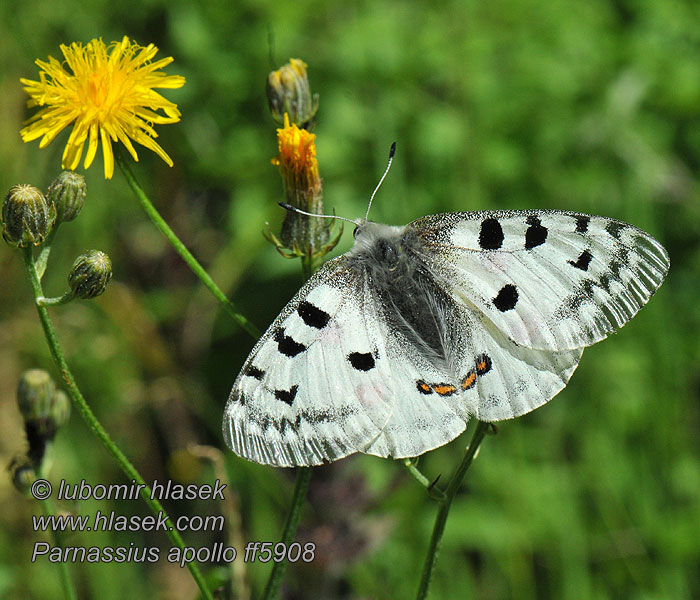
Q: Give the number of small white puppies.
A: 0